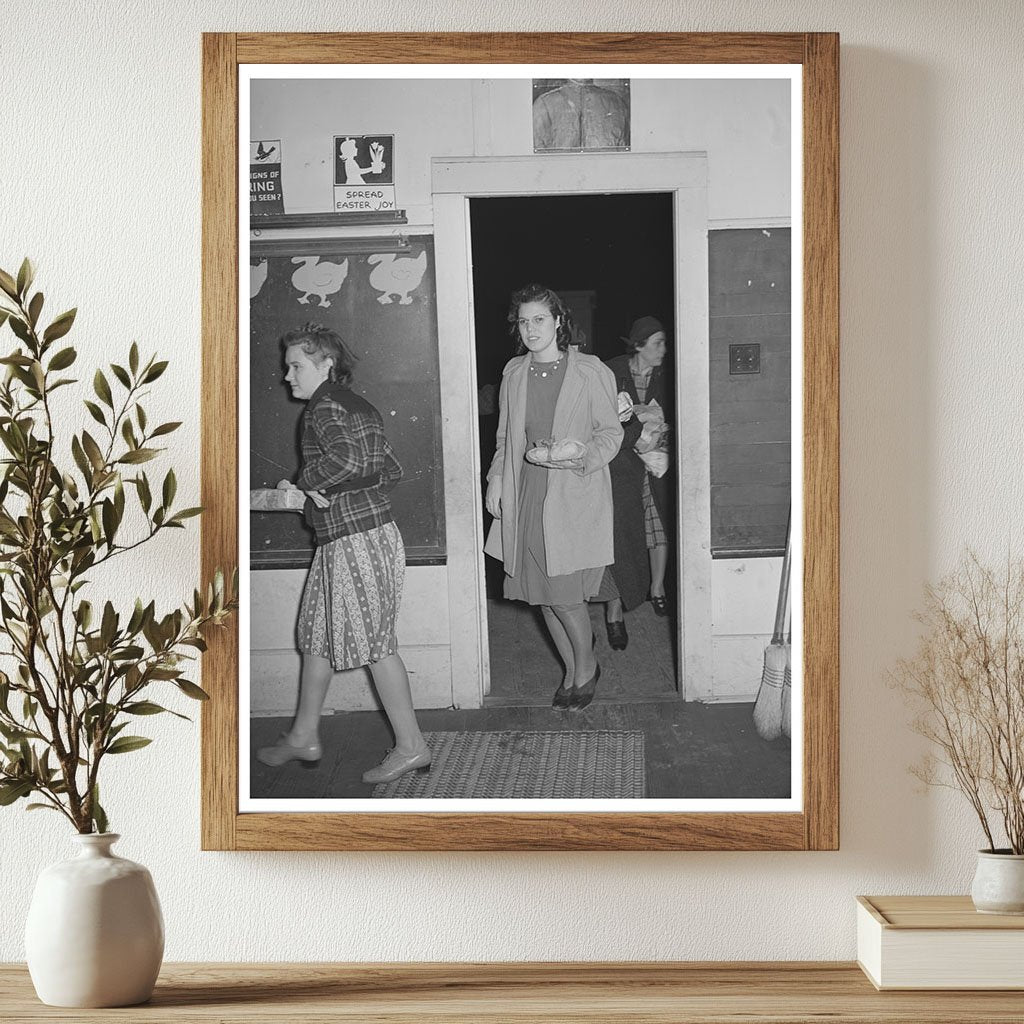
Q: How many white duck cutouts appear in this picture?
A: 3